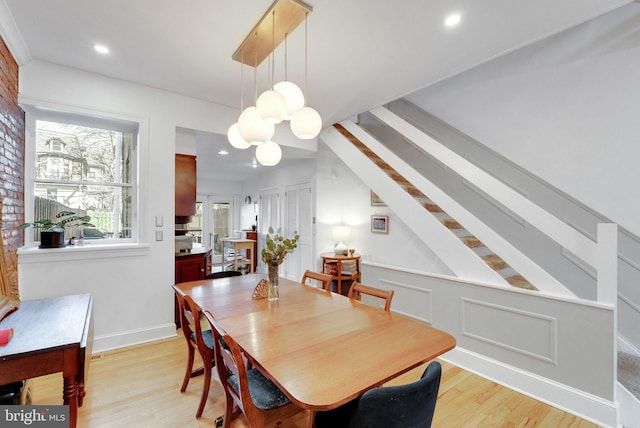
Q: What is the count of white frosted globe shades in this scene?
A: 6